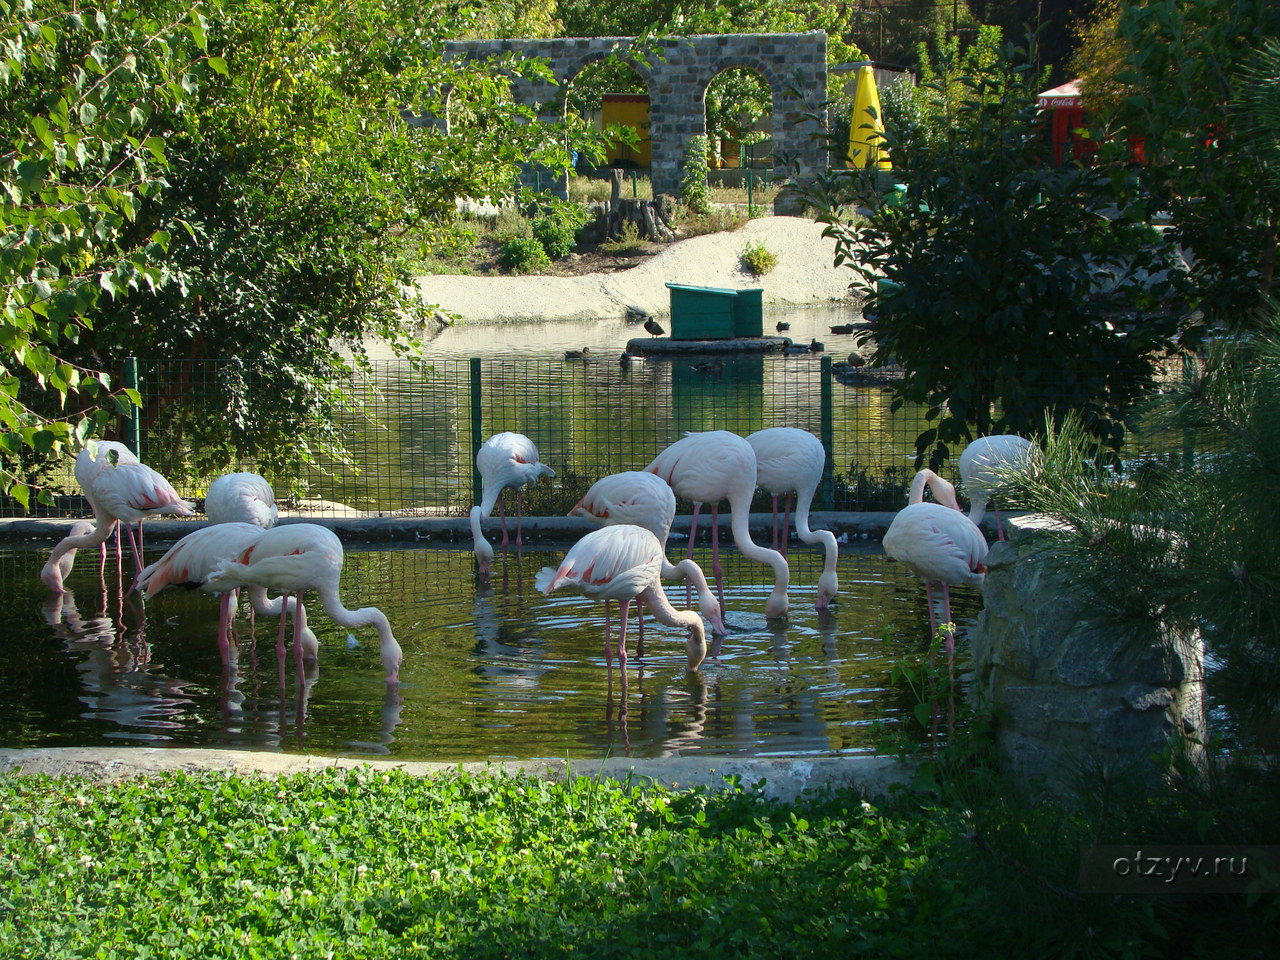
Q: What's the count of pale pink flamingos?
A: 12